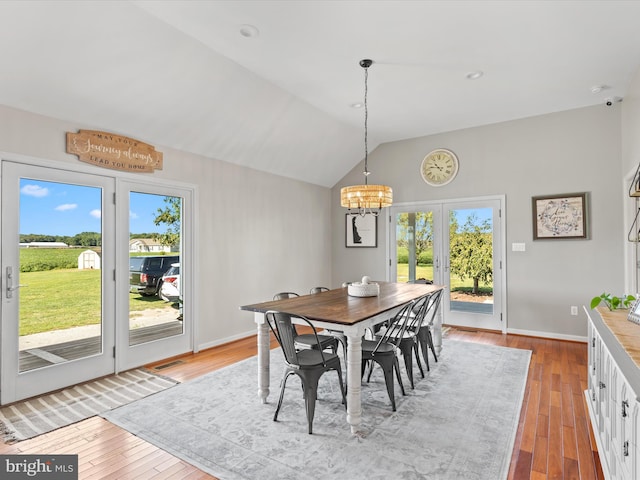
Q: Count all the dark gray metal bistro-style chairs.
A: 8